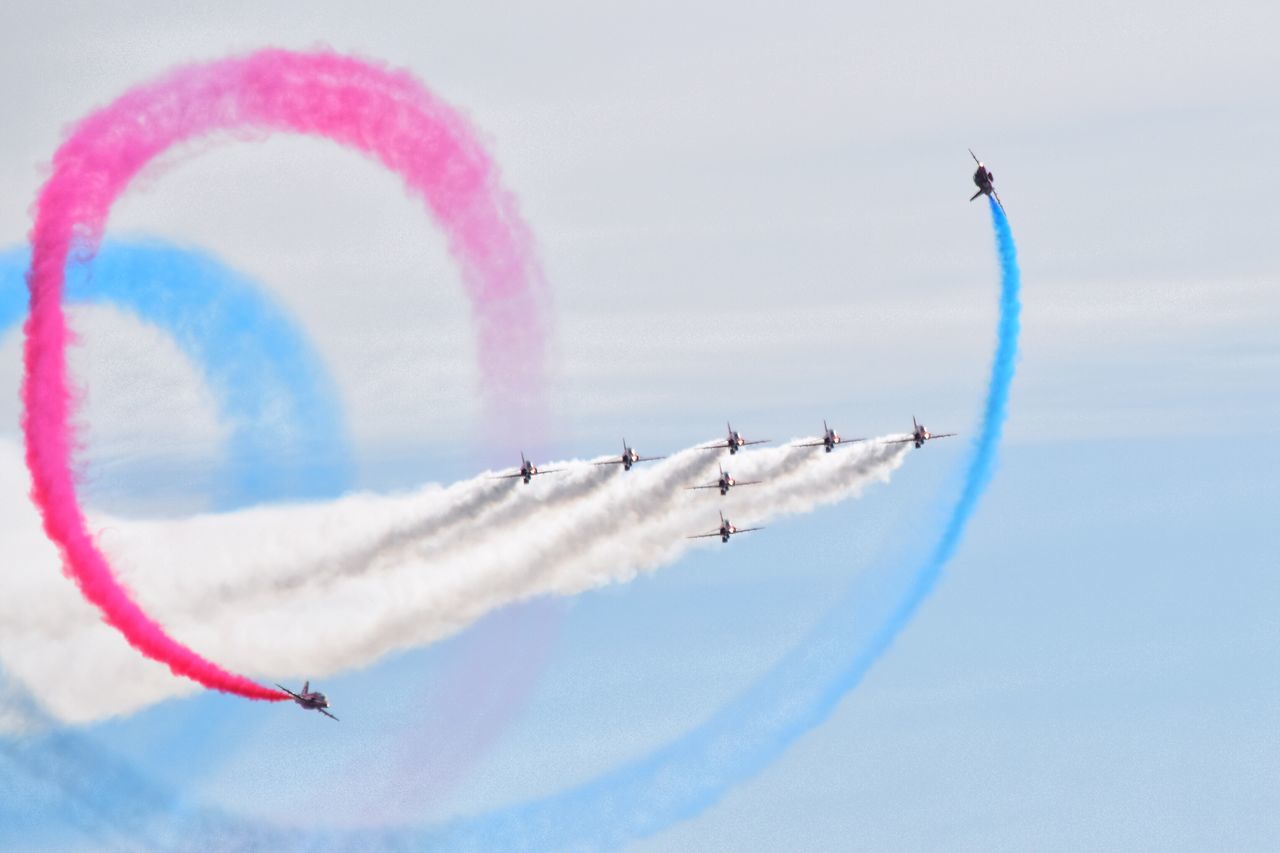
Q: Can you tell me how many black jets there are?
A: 9